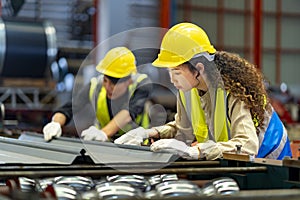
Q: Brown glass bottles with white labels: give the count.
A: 0